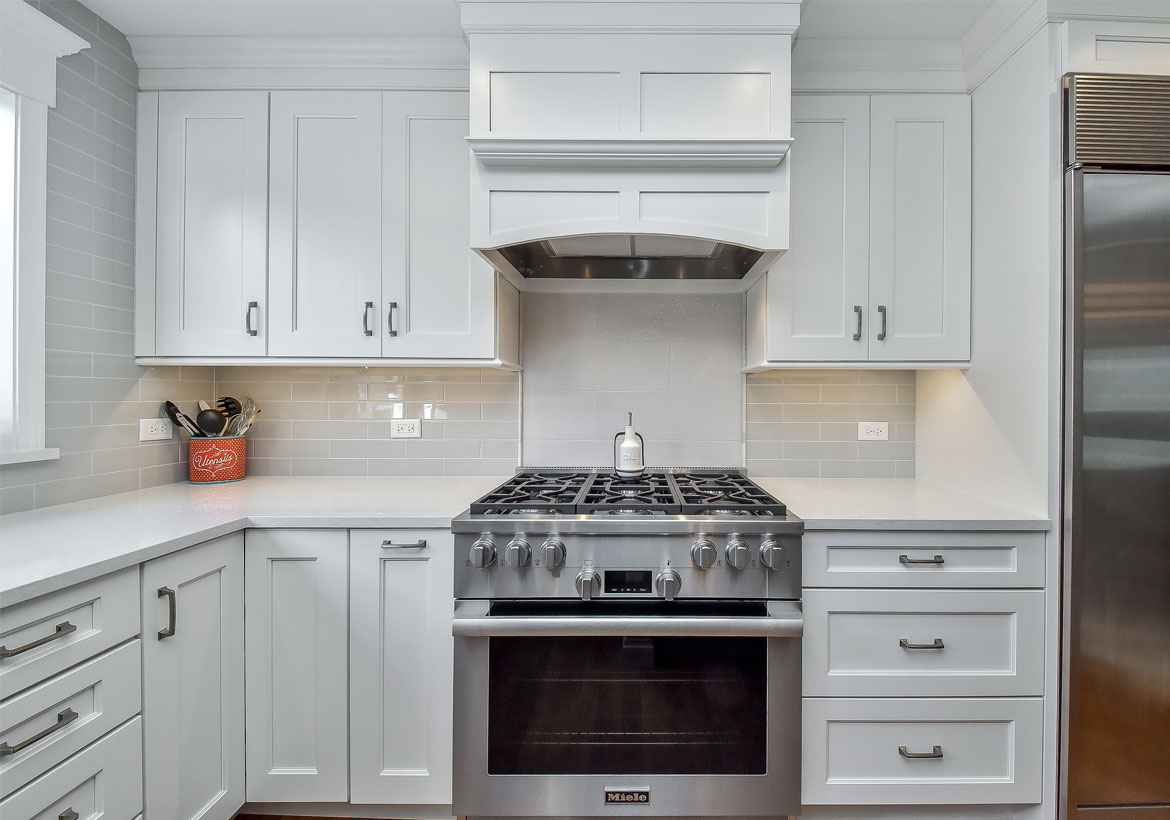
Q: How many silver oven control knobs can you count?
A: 8